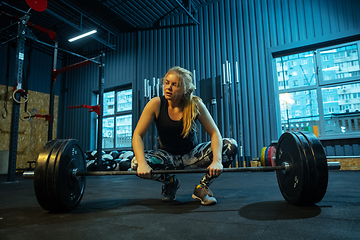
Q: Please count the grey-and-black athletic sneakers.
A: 2